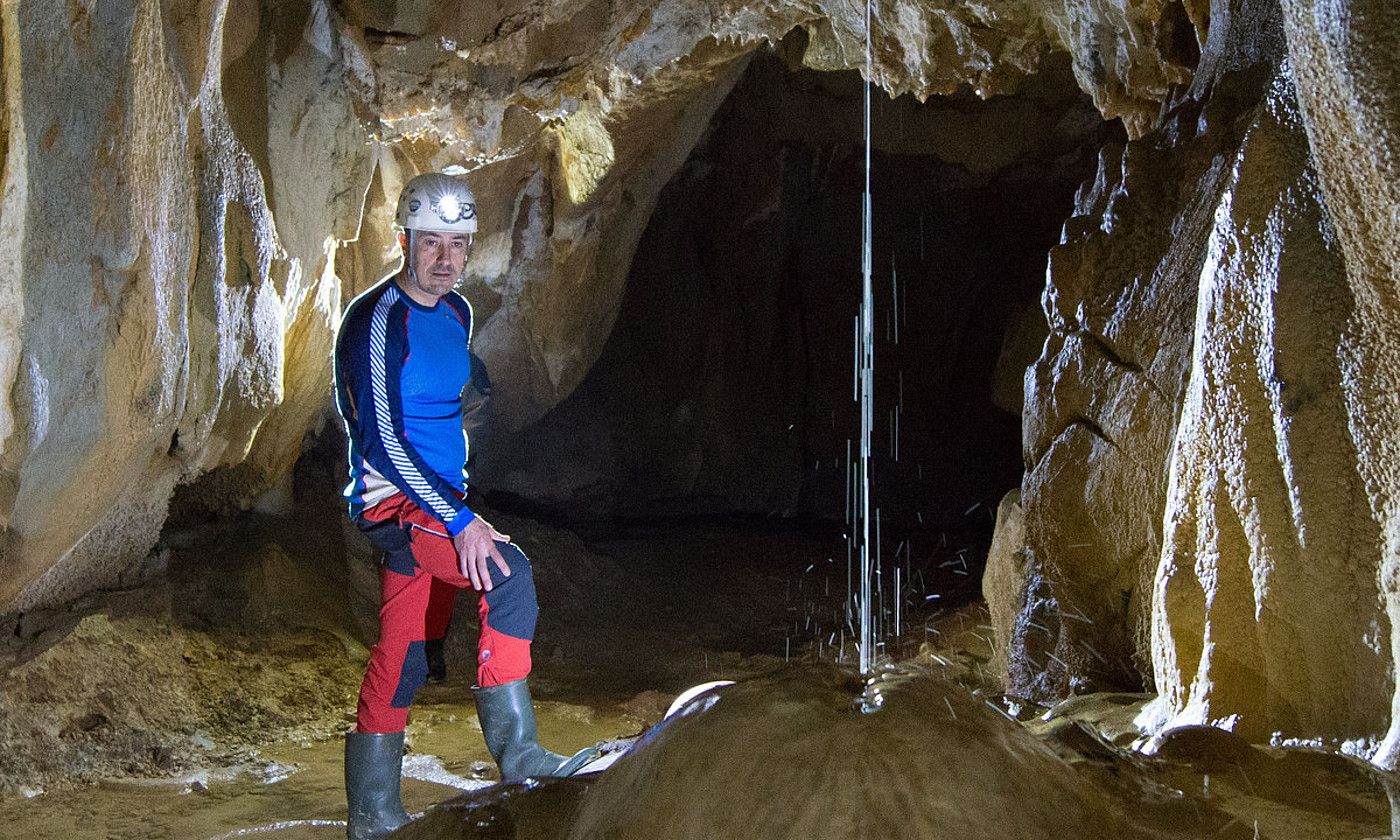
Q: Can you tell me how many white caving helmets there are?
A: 1